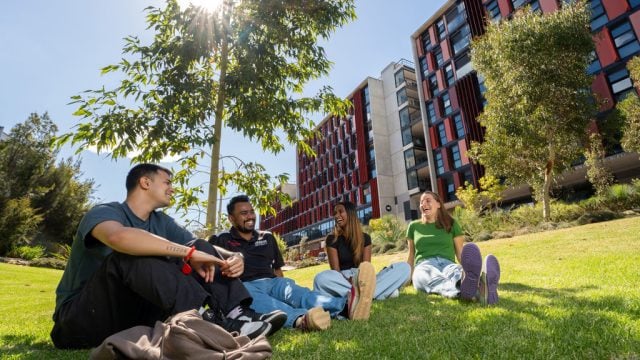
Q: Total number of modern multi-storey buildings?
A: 2